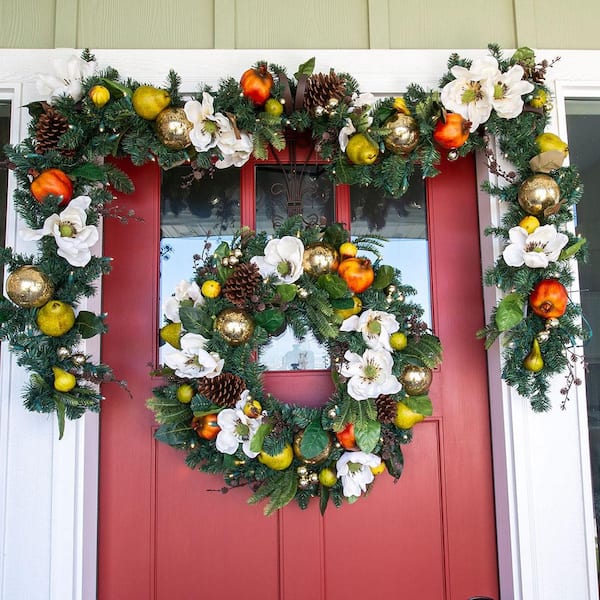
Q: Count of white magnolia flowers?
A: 15